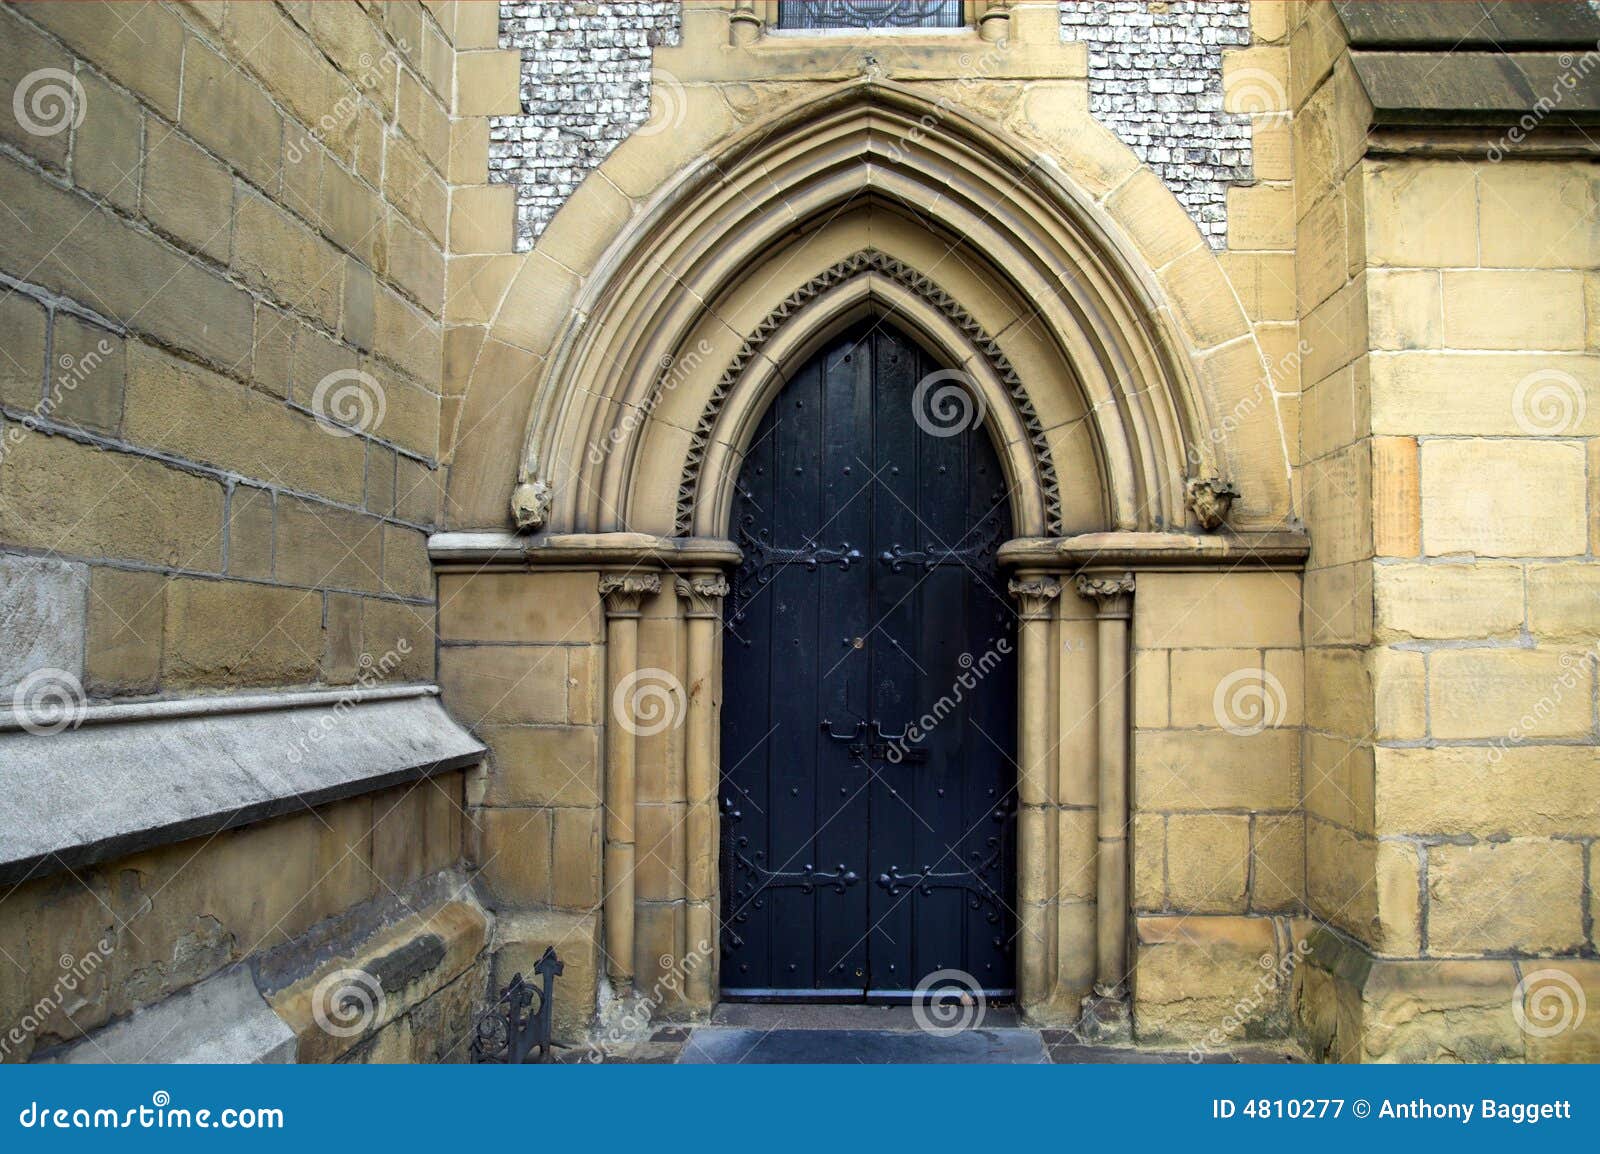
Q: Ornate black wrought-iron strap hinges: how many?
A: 4